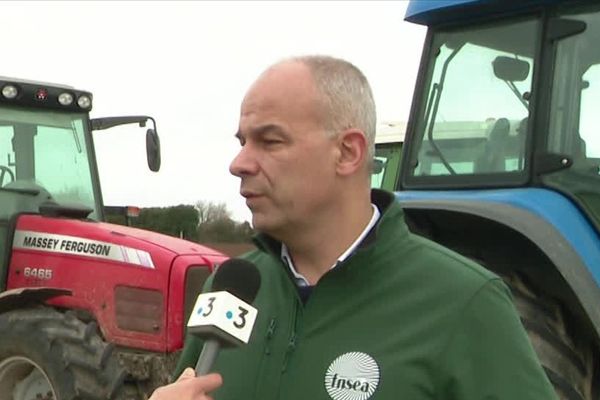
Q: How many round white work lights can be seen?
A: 3